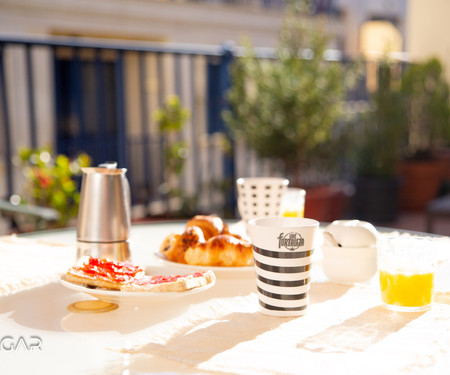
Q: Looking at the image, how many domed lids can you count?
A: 1